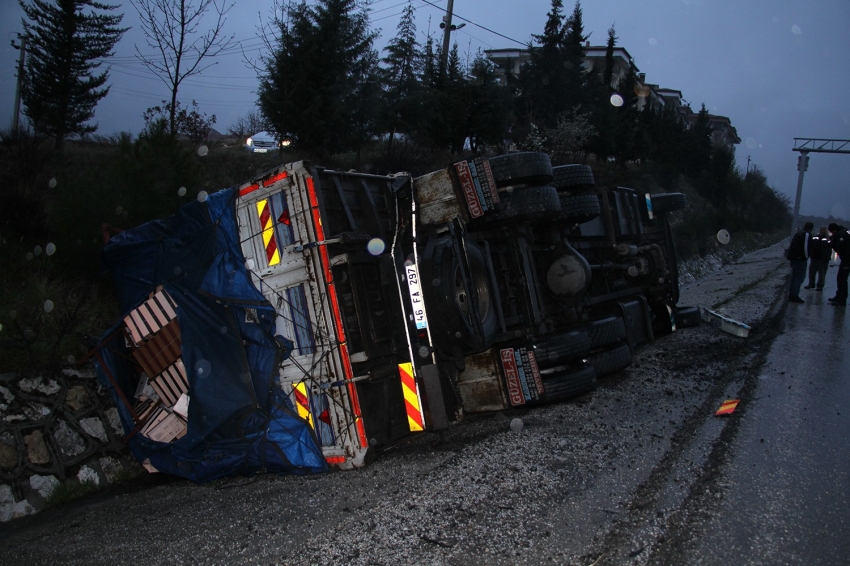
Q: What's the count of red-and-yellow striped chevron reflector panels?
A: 4